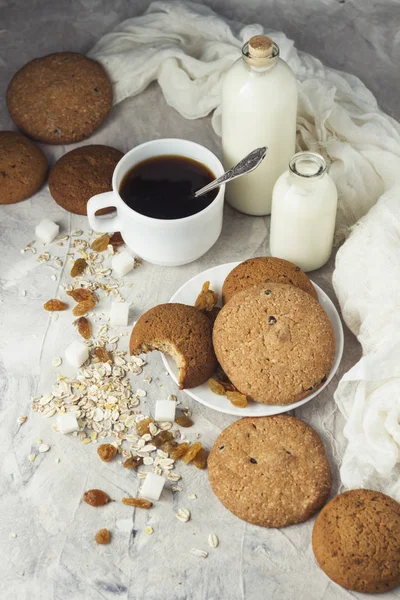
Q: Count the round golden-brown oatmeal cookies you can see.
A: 8